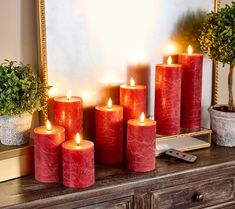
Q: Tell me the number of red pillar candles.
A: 8